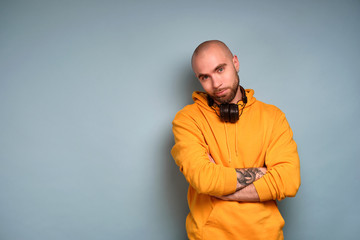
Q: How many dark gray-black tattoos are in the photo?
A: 1